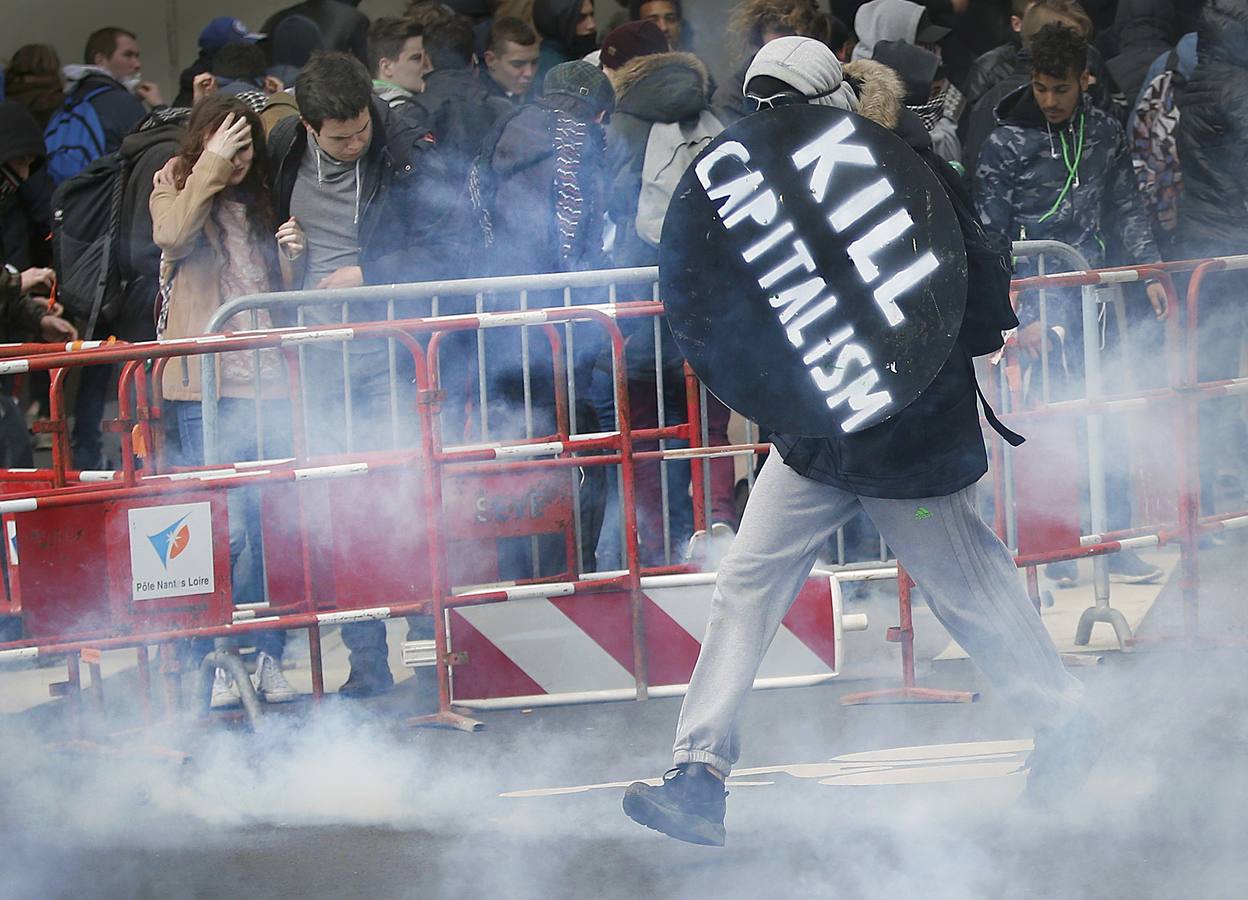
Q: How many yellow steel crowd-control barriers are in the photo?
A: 0